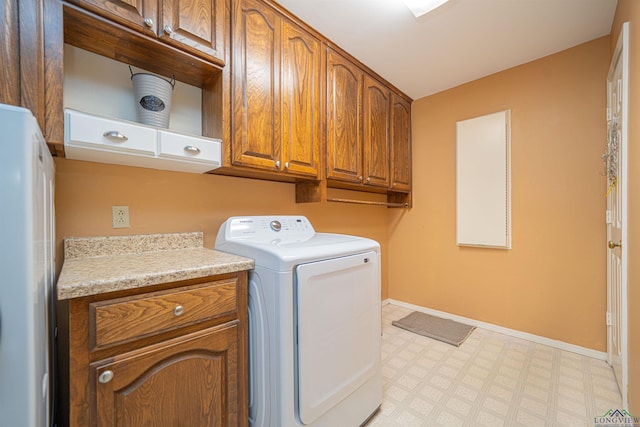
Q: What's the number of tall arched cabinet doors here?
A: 5